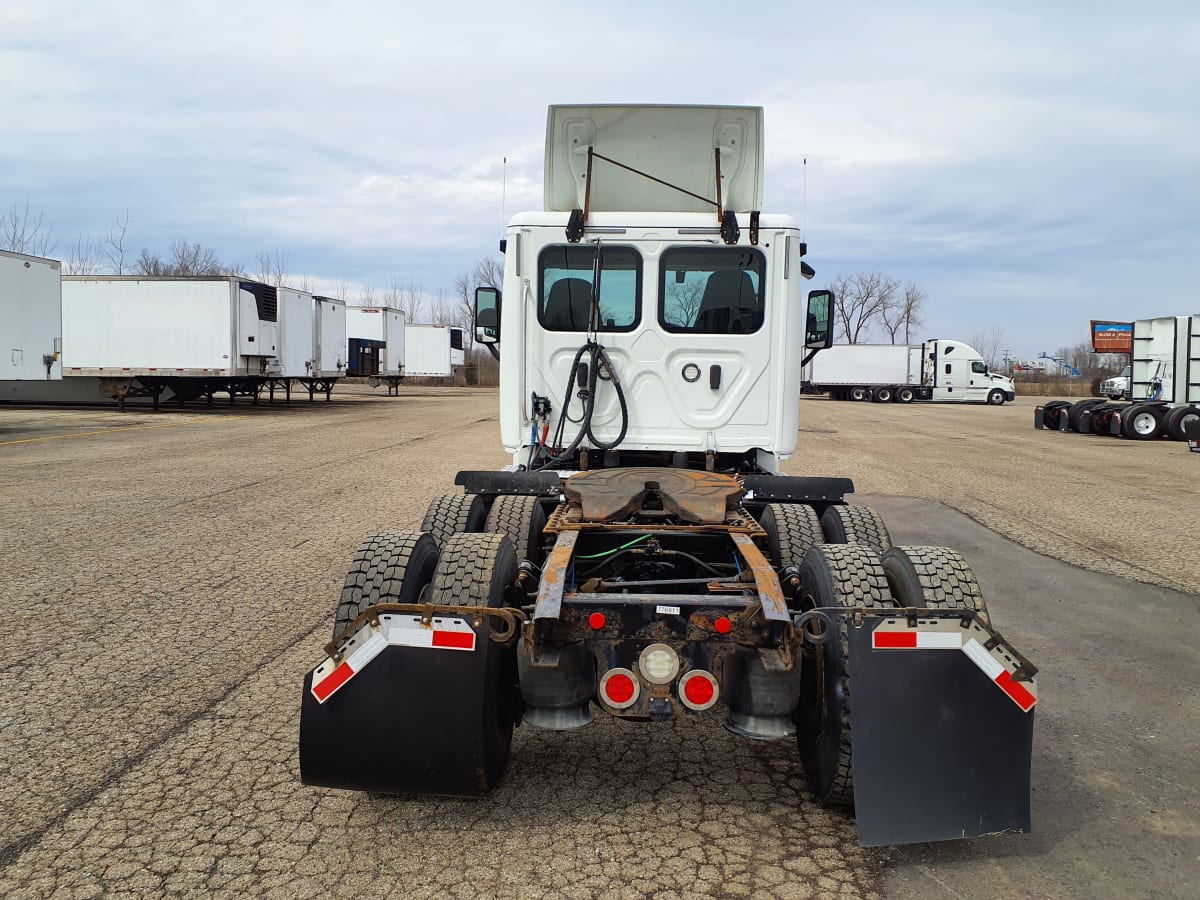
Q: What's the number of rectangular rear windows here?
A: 2